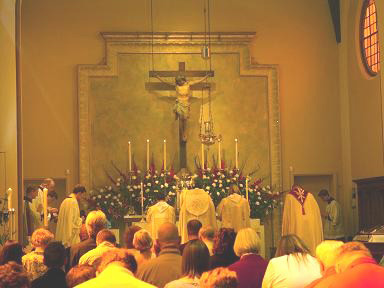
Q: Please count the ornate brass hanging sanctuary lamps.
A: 1